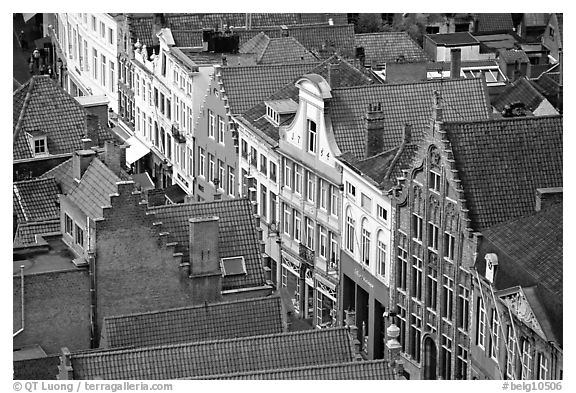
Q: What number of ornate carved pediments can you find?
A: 1